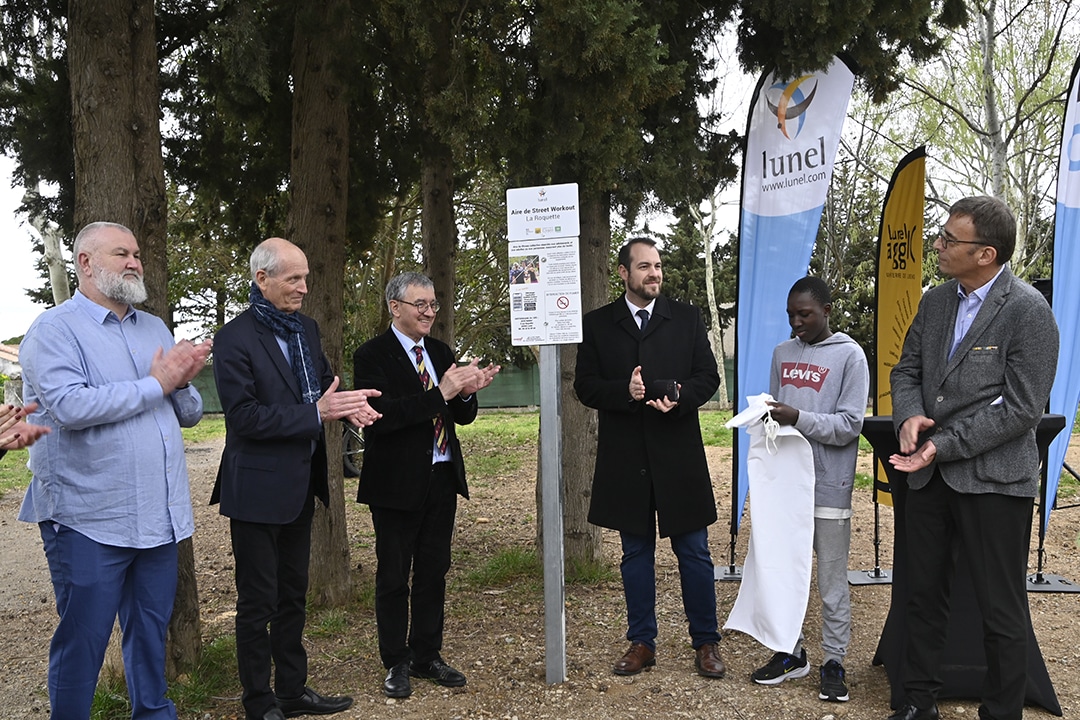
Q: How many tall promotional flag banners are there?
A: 3